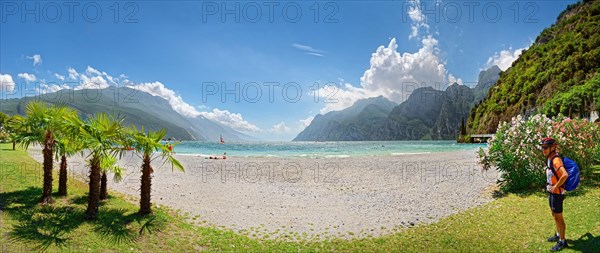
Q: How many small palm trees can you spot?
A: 5